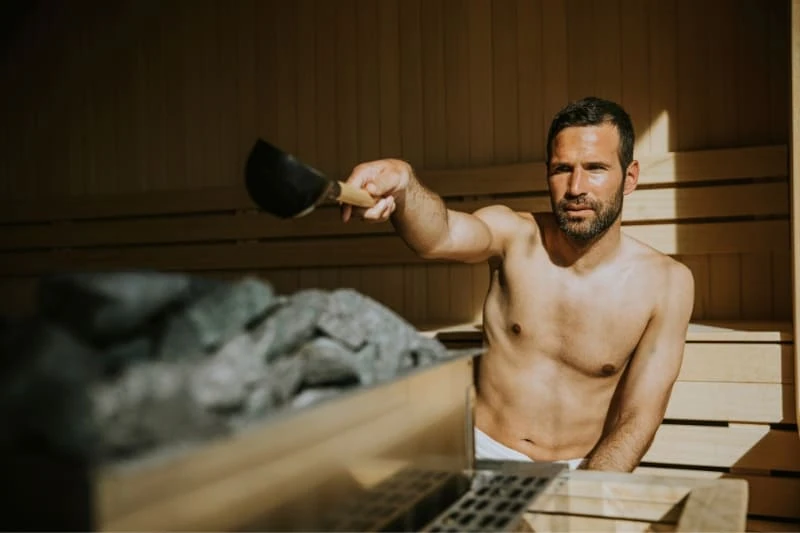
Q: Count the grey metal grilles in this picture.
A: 1